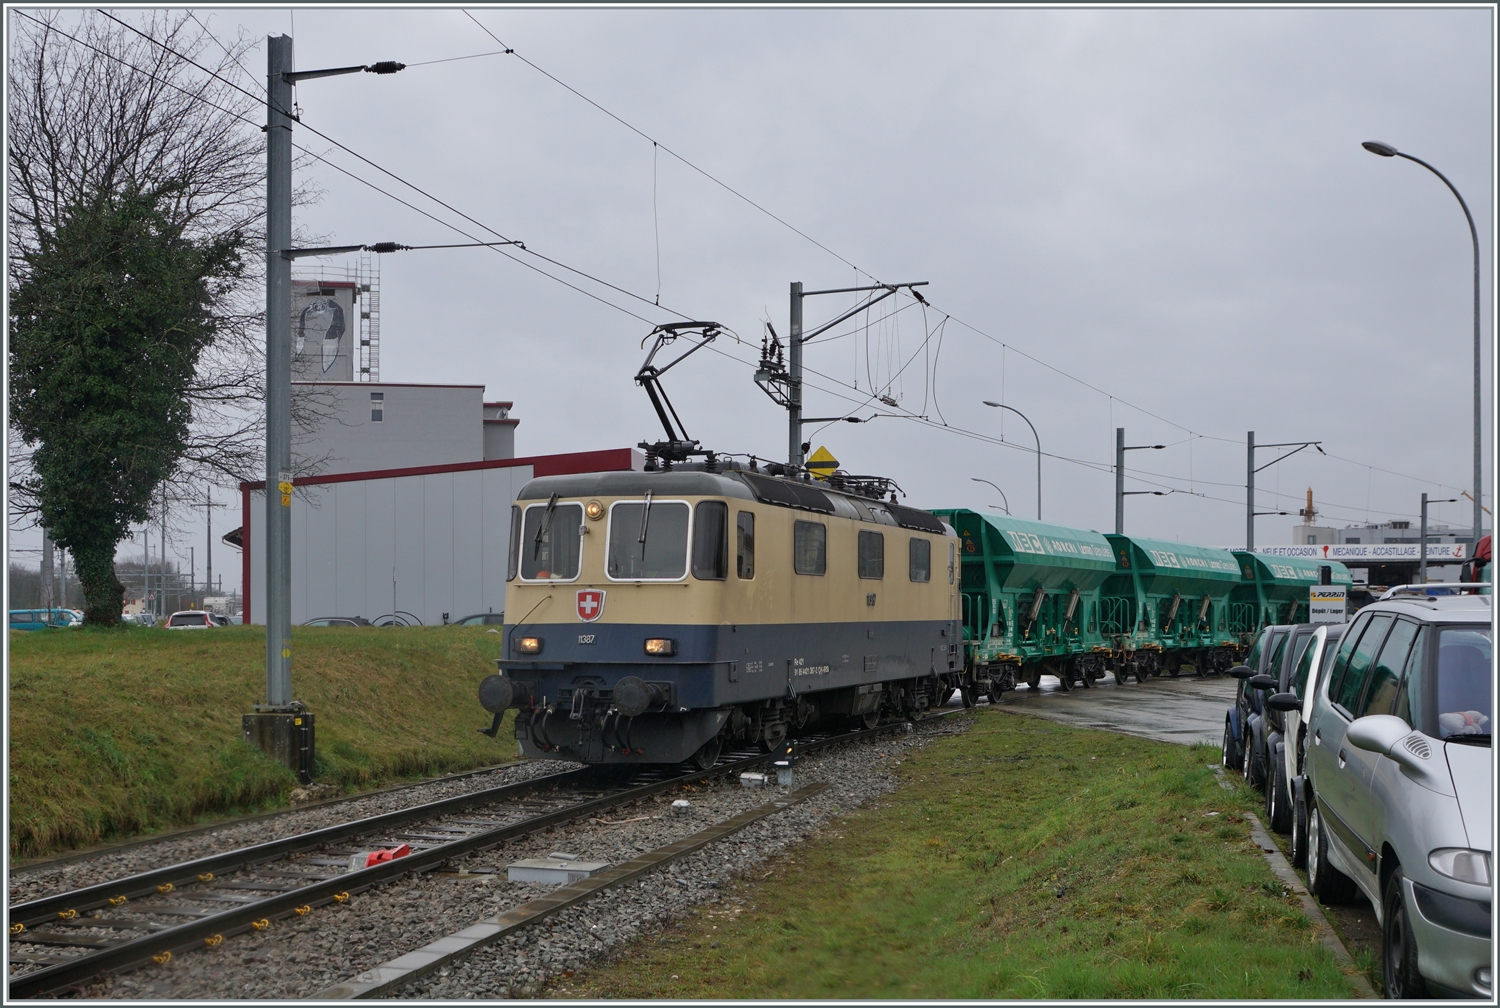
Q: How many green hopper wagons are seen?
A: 3